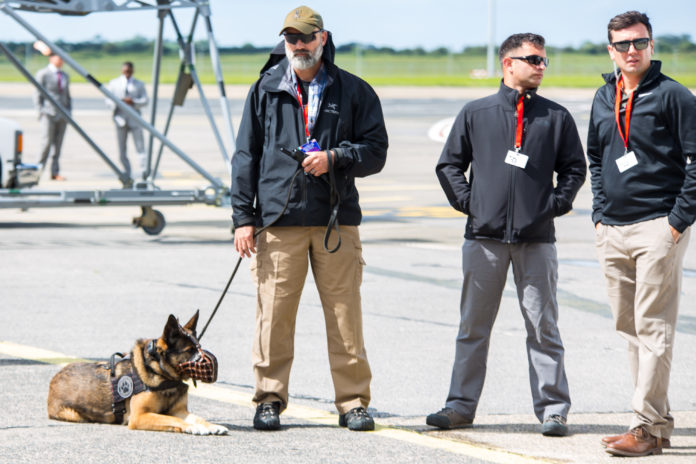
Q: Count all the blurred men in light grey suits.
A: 2